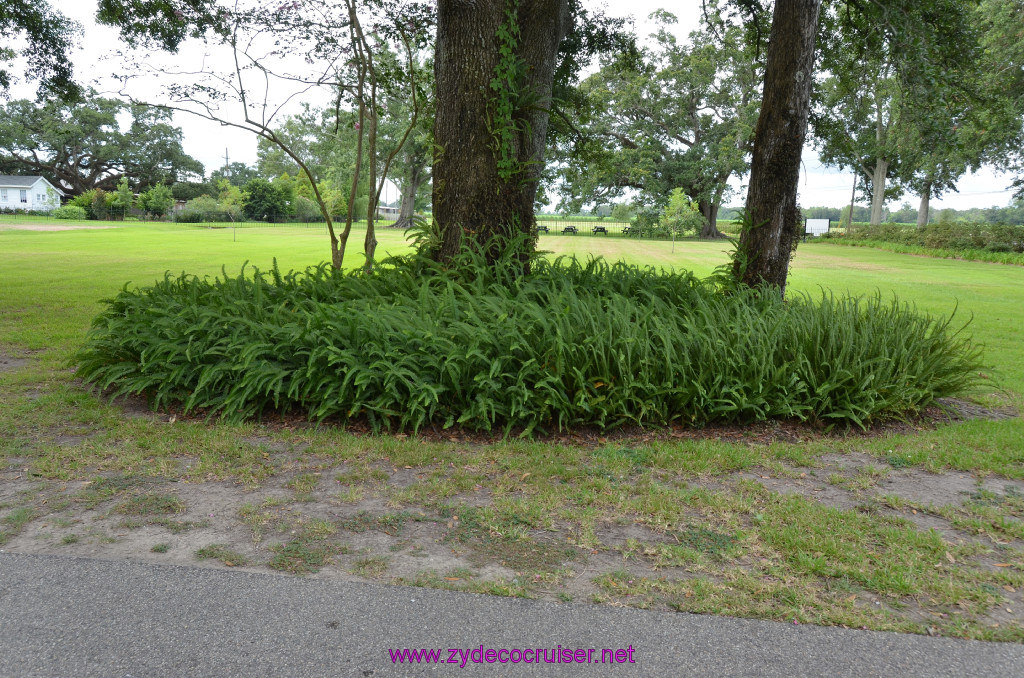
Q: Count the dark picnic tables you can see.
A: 4